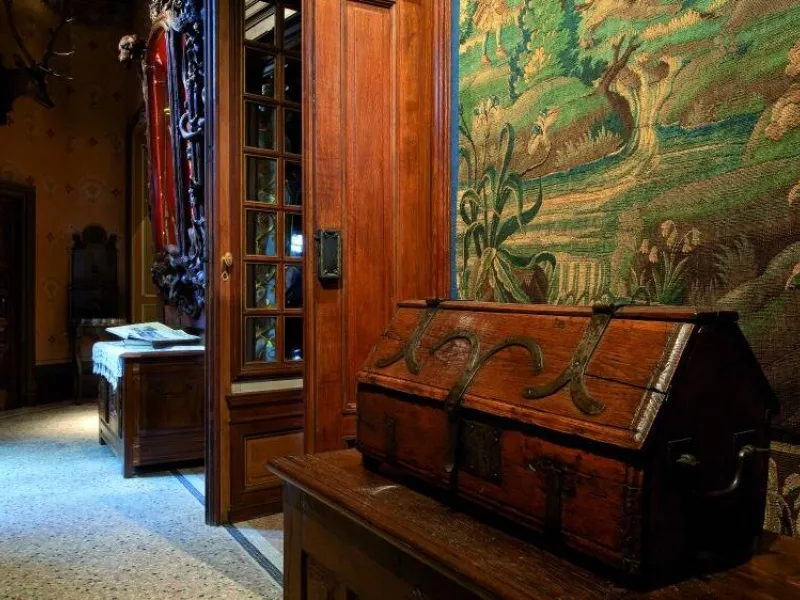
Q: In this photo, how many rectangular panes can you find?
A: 14